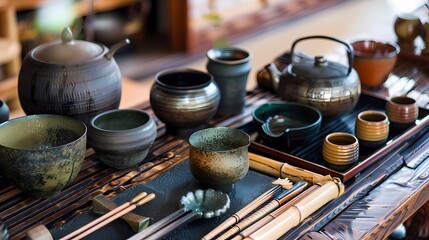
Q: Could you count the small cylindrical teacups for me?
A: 3